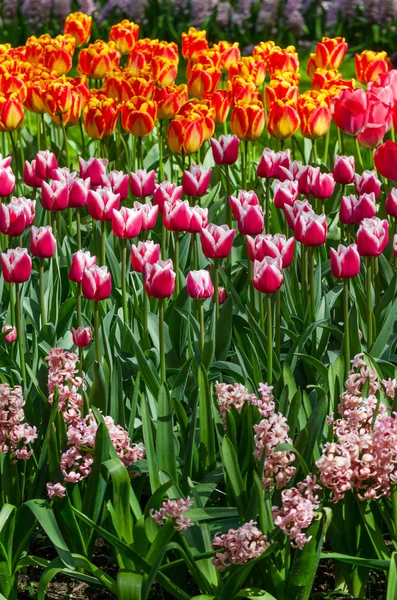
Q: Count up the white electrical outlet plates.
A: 0